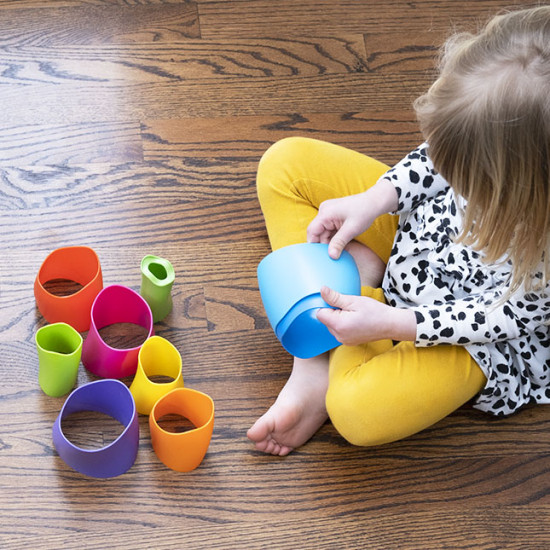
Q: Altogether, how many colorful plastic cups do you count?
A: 9